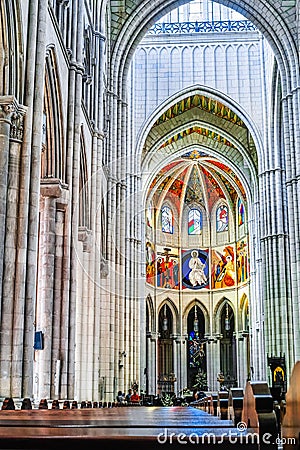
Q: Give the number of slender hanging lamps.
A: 3